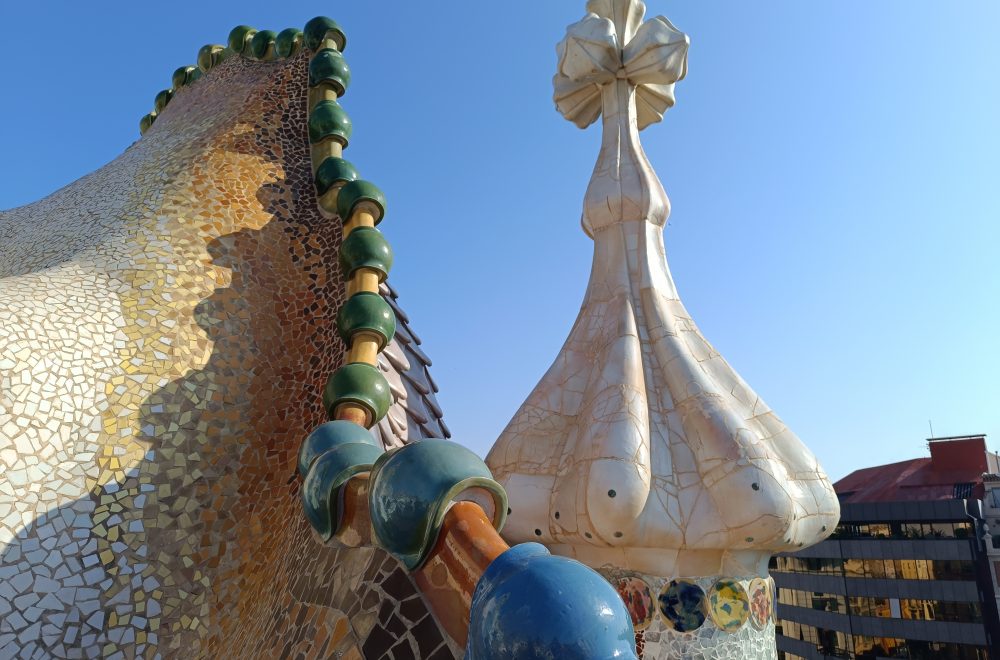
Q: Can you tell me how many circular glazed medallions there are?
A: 4